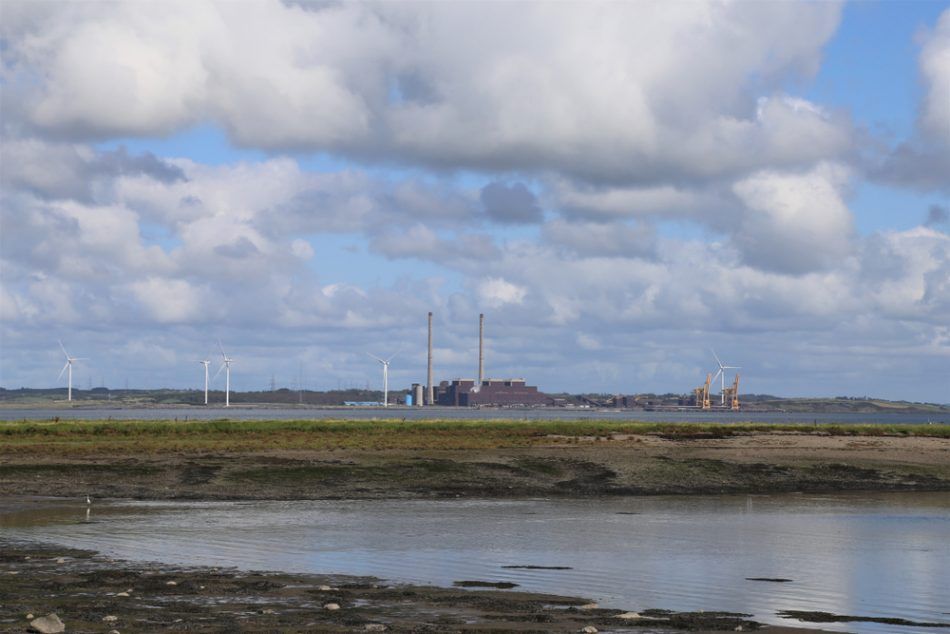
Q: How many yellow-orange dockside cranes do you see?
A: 2